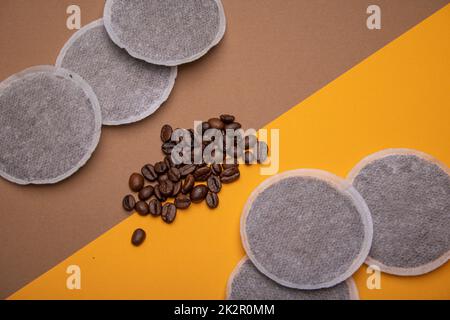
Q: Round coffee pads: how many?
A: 6